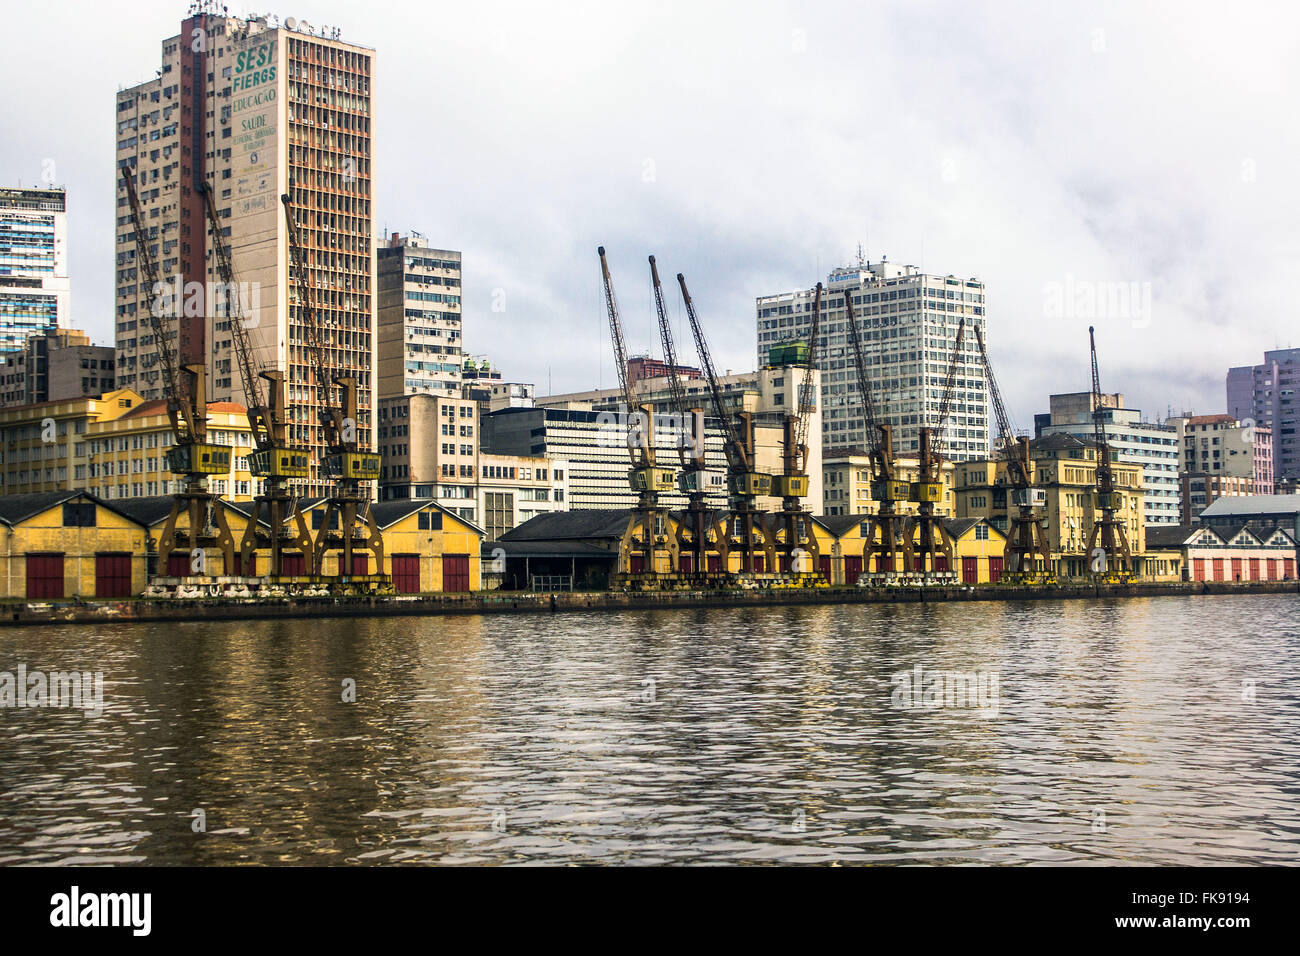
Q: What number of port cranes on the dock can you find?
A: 11